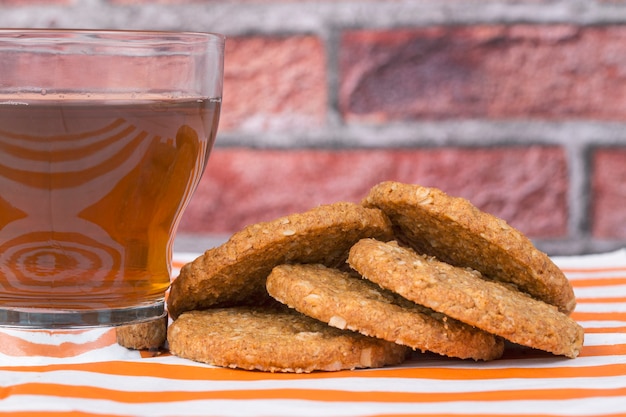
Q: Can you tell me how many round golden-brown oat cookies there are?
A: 5